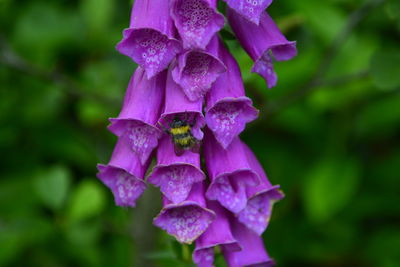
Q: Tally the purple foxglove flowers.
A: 15